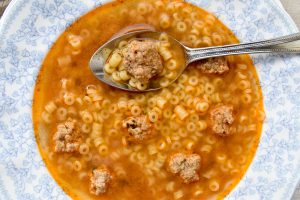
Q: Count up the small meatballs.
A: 7